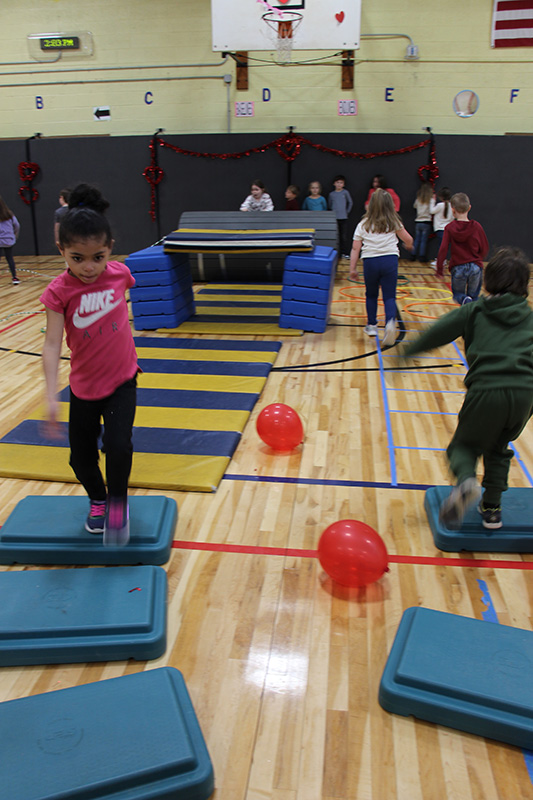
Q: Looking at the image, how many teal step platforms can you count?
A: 5